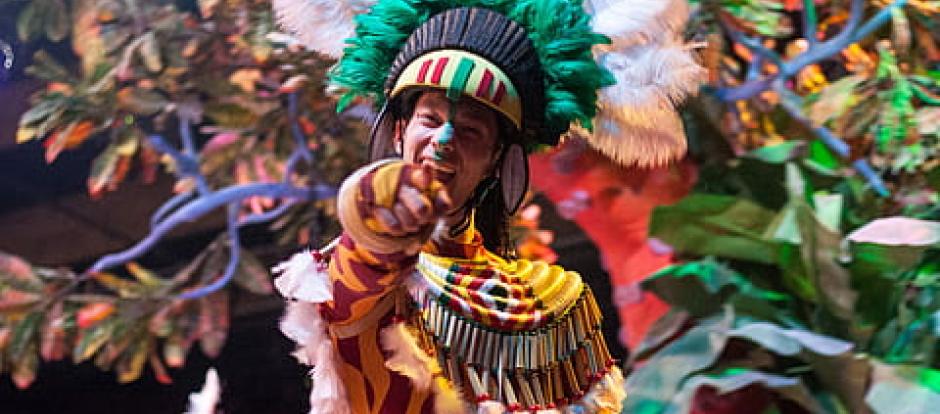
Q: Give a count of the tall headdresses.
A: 1